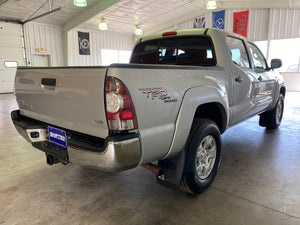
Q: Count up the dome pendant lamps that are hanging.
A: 4